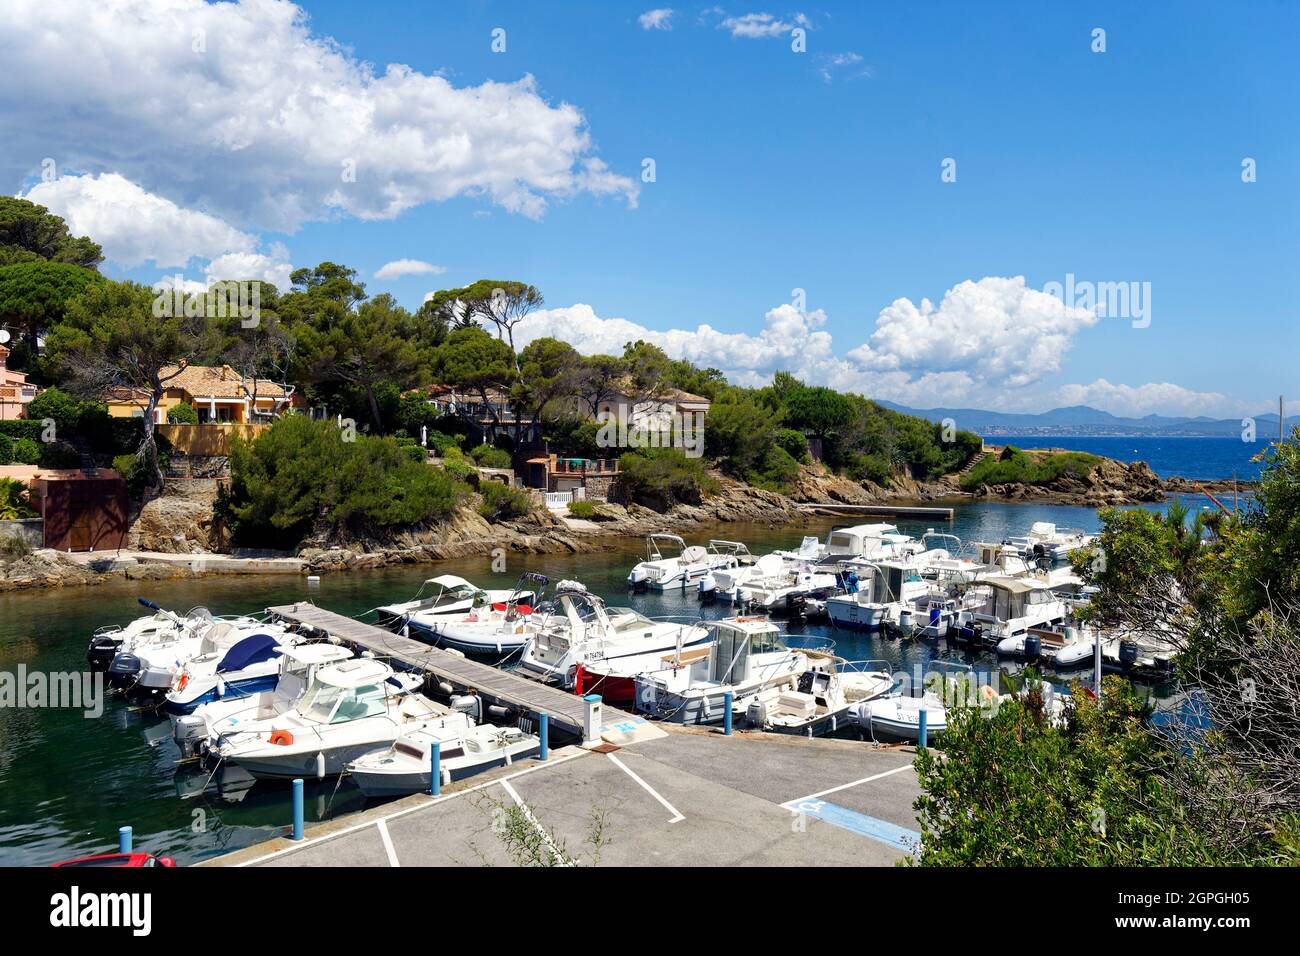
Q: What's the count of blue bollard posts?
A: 6